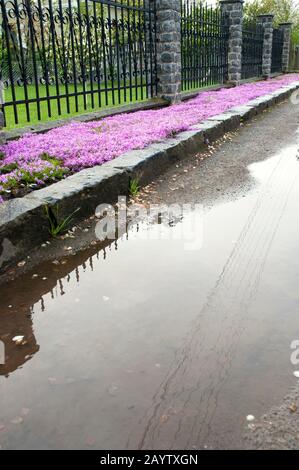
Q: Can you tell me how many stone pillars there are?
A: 4